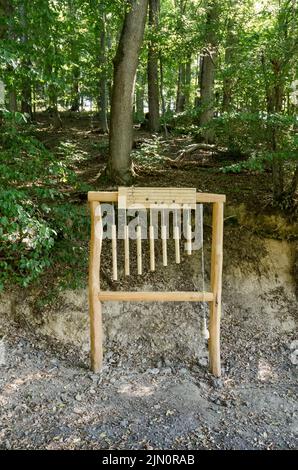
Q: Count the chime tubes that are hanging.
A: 7